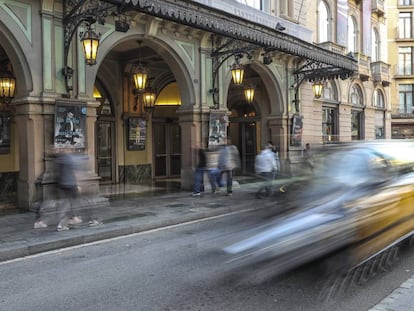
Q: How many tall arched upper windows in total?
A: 3